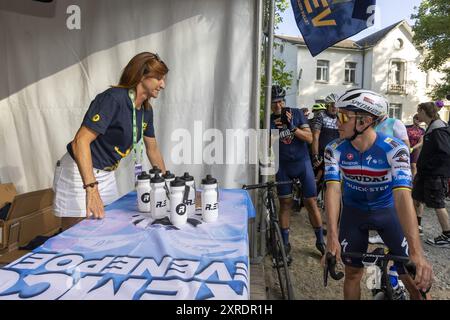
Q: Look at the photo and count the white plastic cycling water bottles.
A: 7